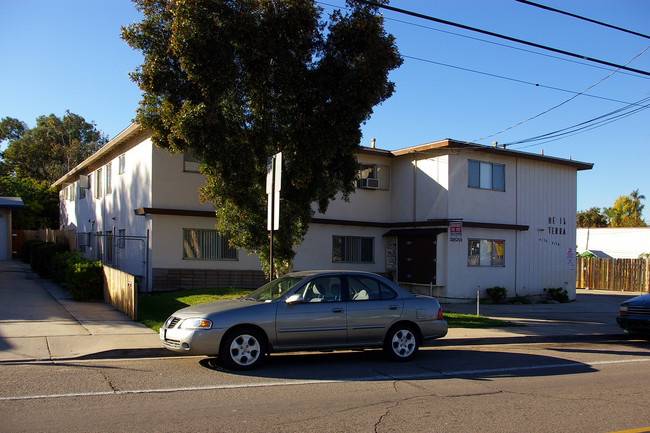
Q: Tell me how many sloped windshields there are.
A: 1